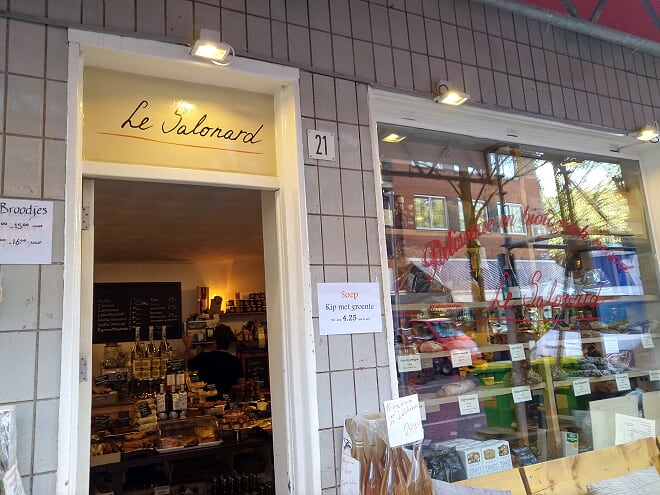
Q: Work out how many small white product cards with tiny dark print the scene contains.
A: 12